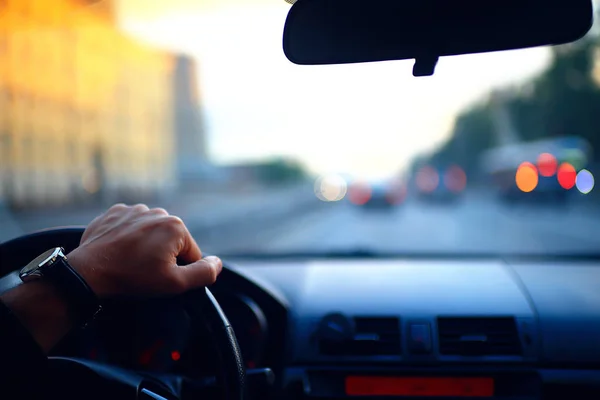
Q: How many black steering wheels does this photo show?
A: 1